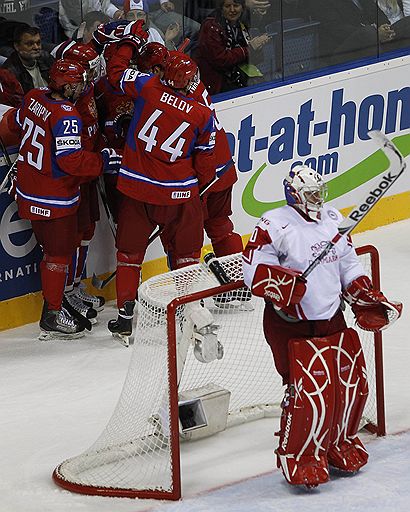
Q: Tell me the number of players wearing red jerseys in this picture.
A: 5